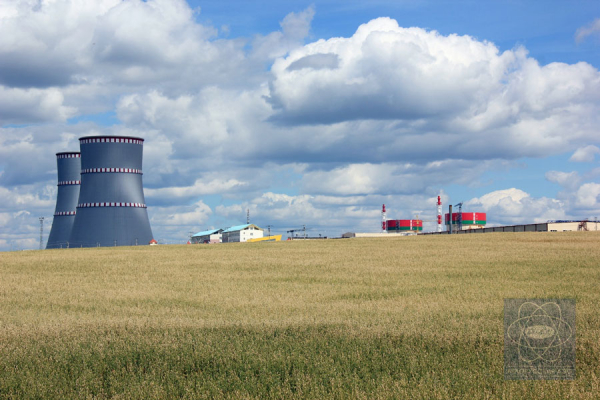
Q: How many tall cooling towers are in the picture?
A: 2